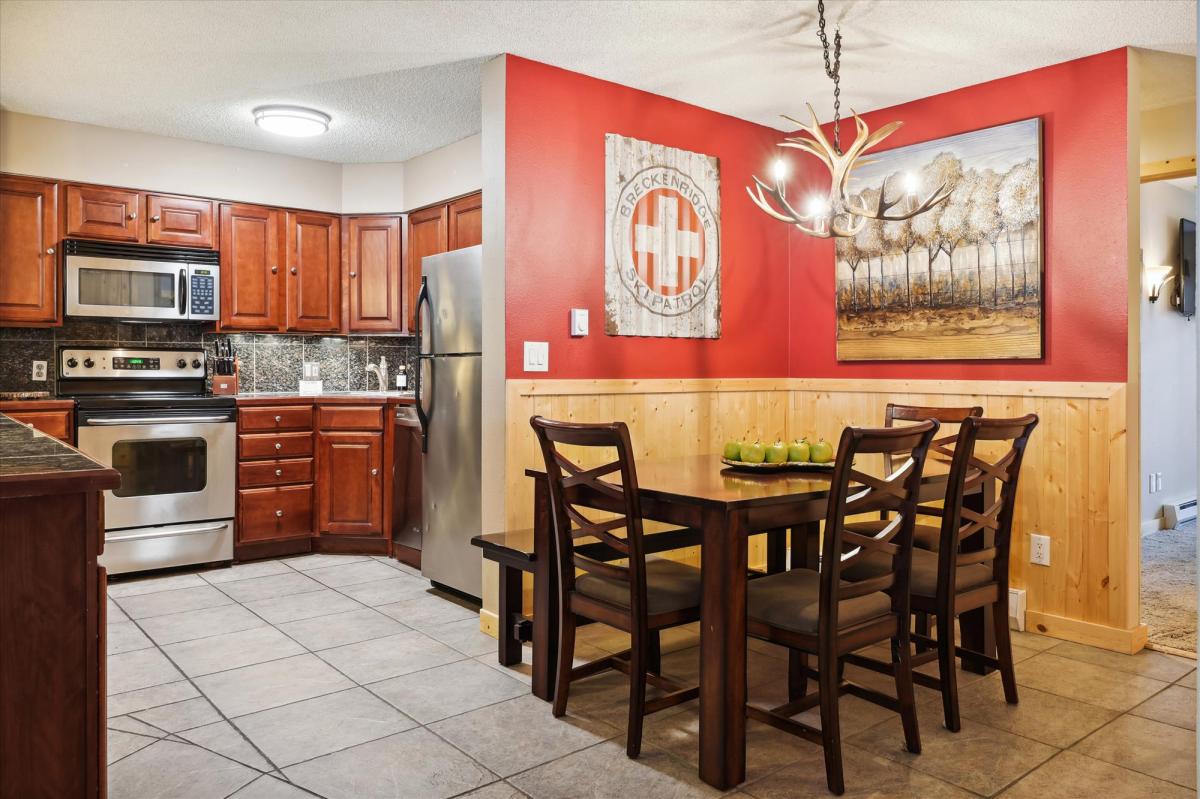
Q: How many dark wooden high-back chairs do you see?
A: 4